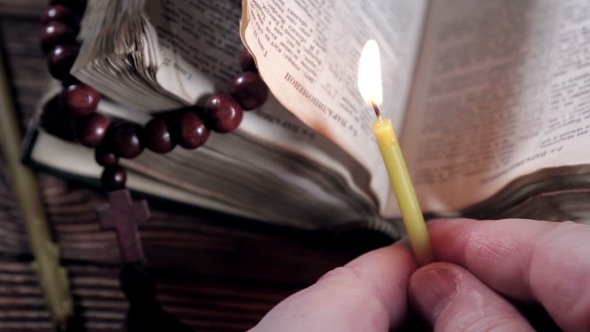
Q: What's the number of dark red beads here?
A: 14